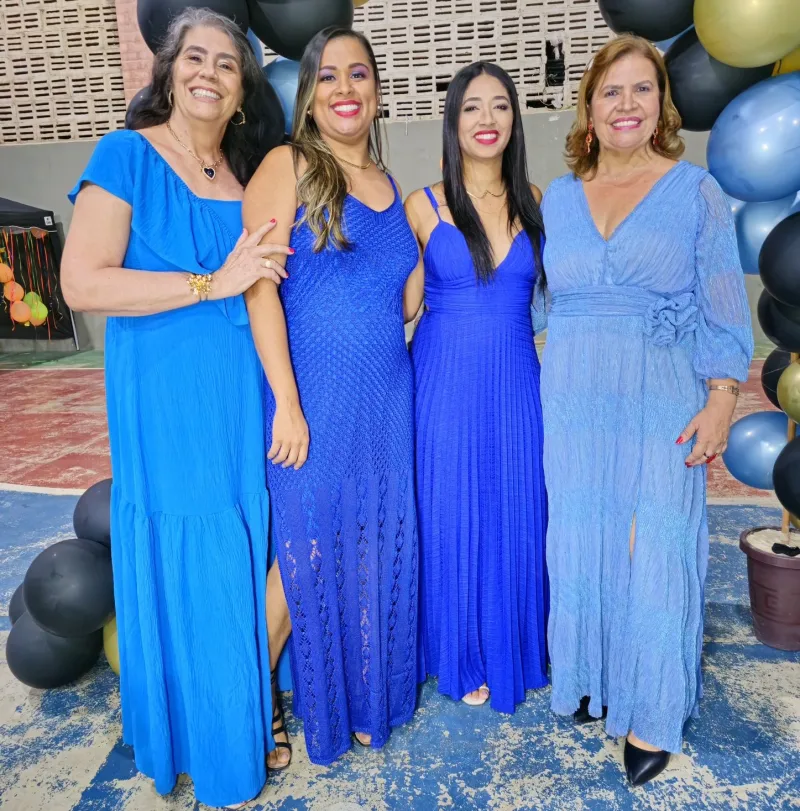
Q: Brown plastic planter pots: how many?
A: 1